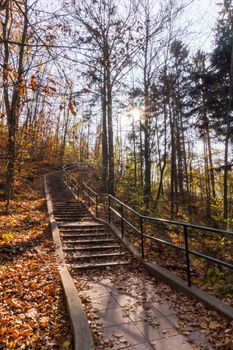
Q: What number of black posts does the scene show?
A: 5